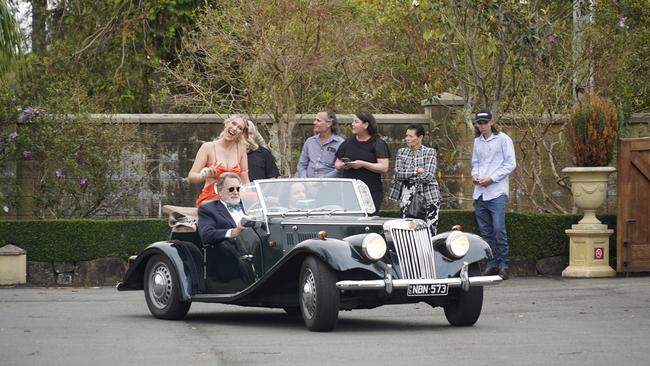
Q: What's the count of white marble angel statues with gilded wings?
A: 0